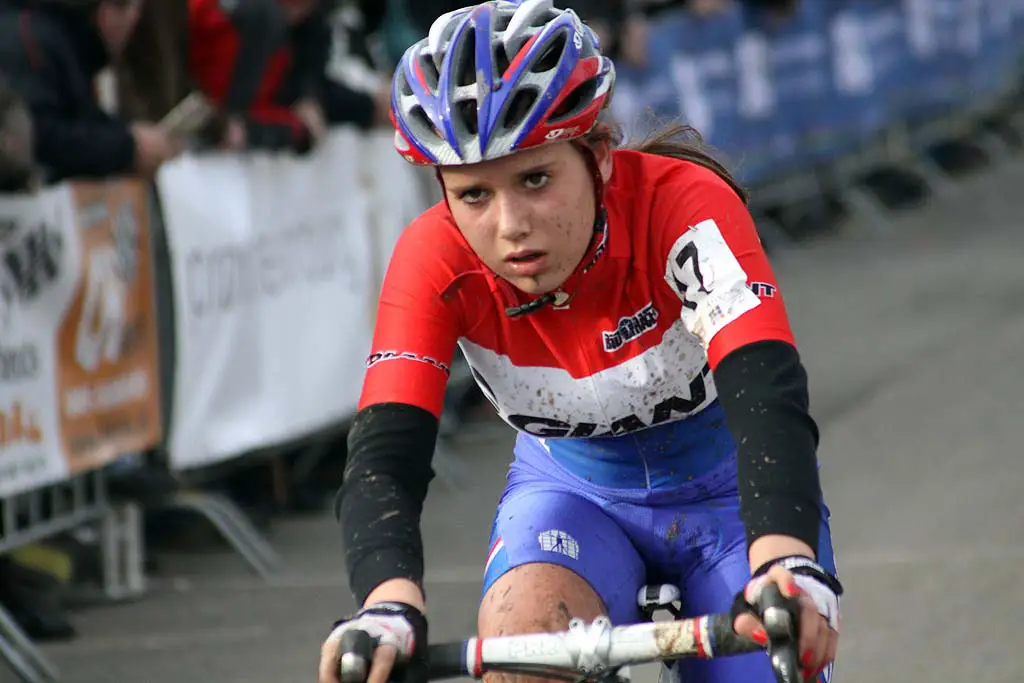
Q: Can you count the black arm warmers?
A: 2